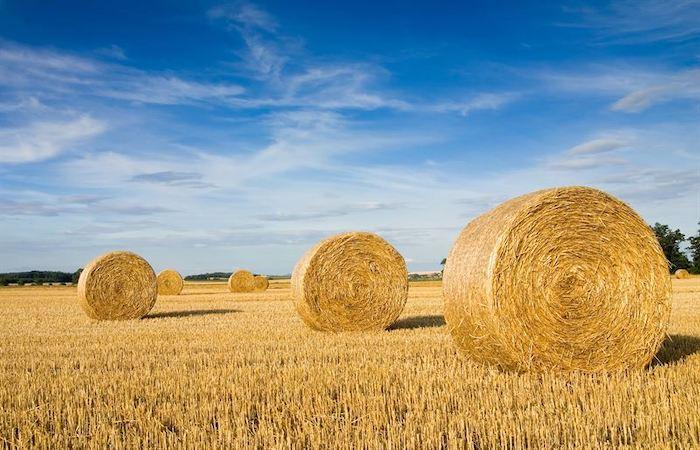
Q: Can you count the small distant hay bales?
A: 4